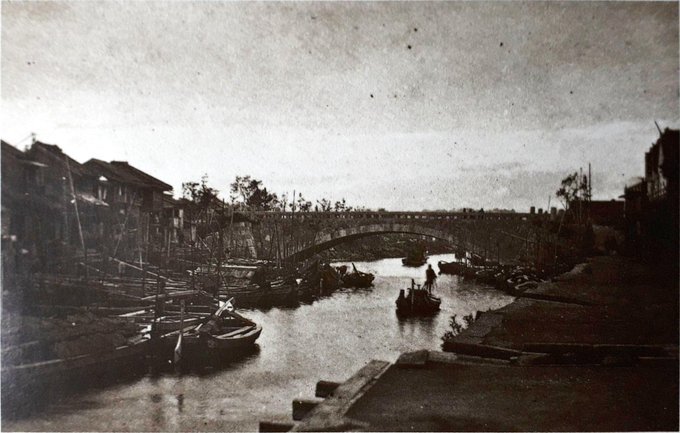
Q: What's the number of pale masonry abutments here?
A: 1